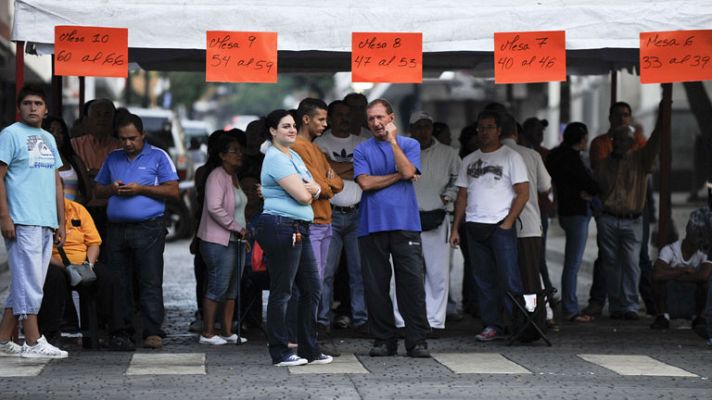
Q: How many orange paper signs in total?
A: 5